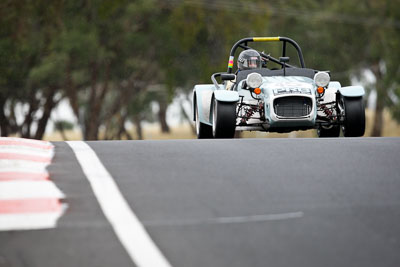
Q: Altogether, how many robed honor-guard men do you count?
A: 0